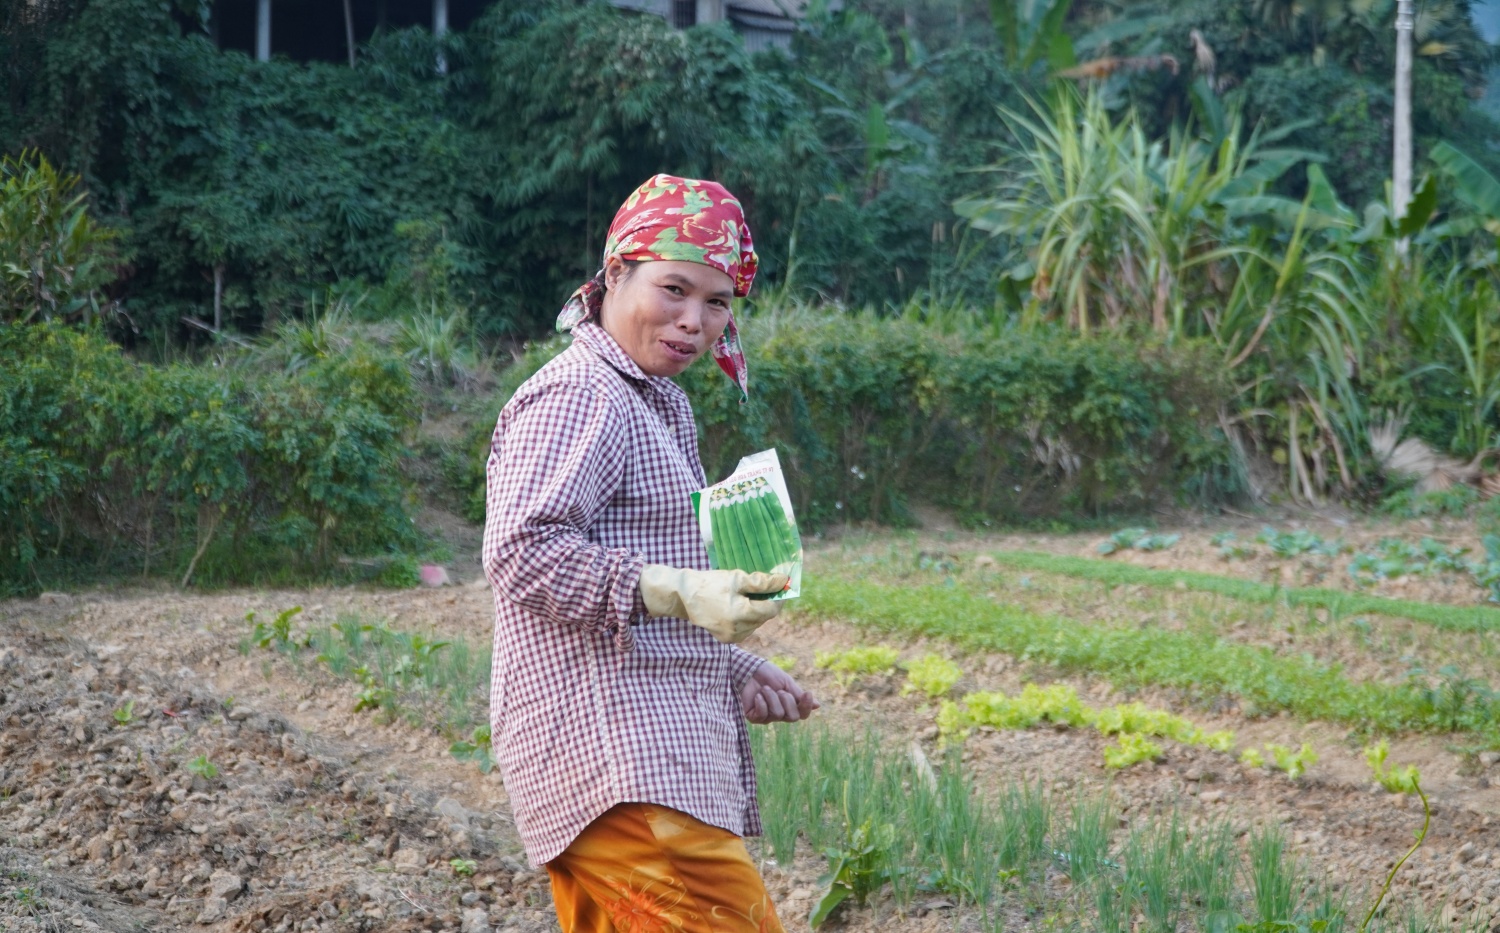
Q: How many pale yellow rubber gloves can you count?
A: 1